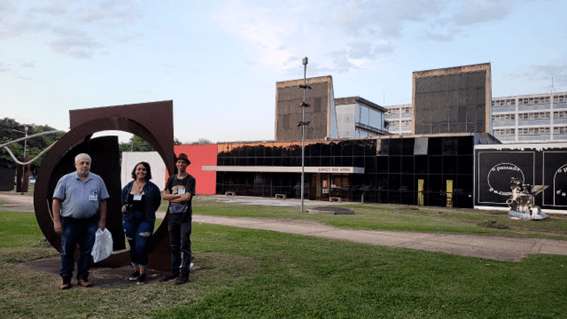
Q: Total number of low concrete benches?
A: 3